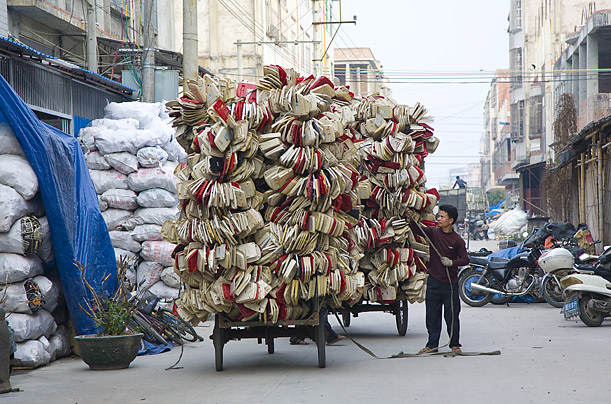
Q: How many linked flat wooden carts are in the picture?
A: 2